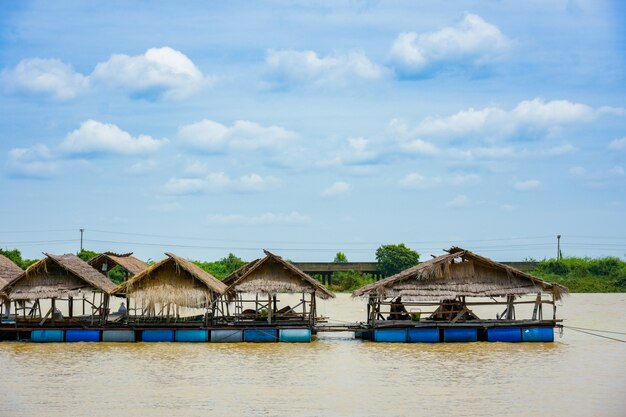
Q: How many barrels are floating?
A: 13